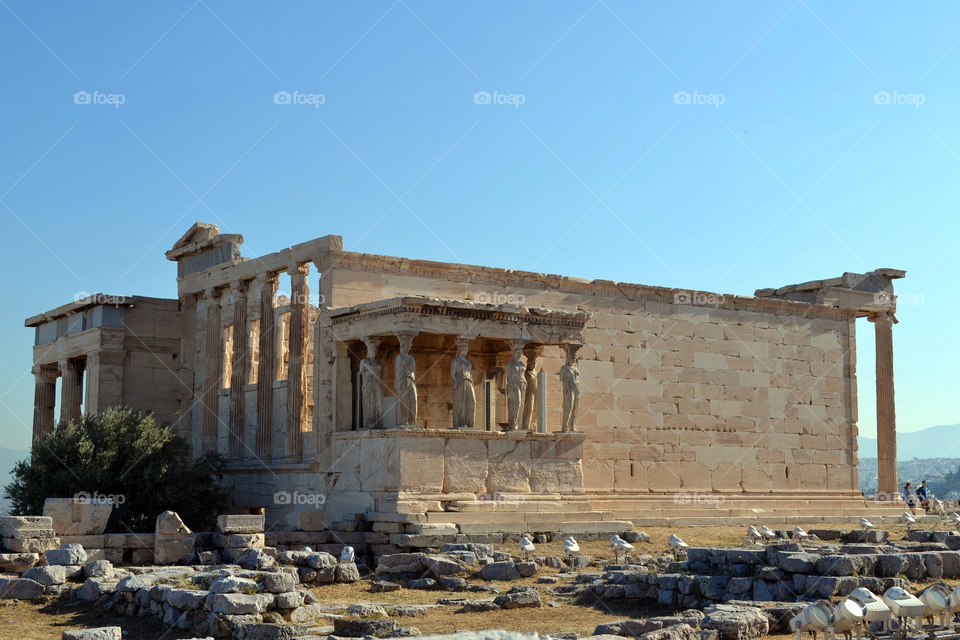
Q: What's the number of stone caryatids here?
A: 6